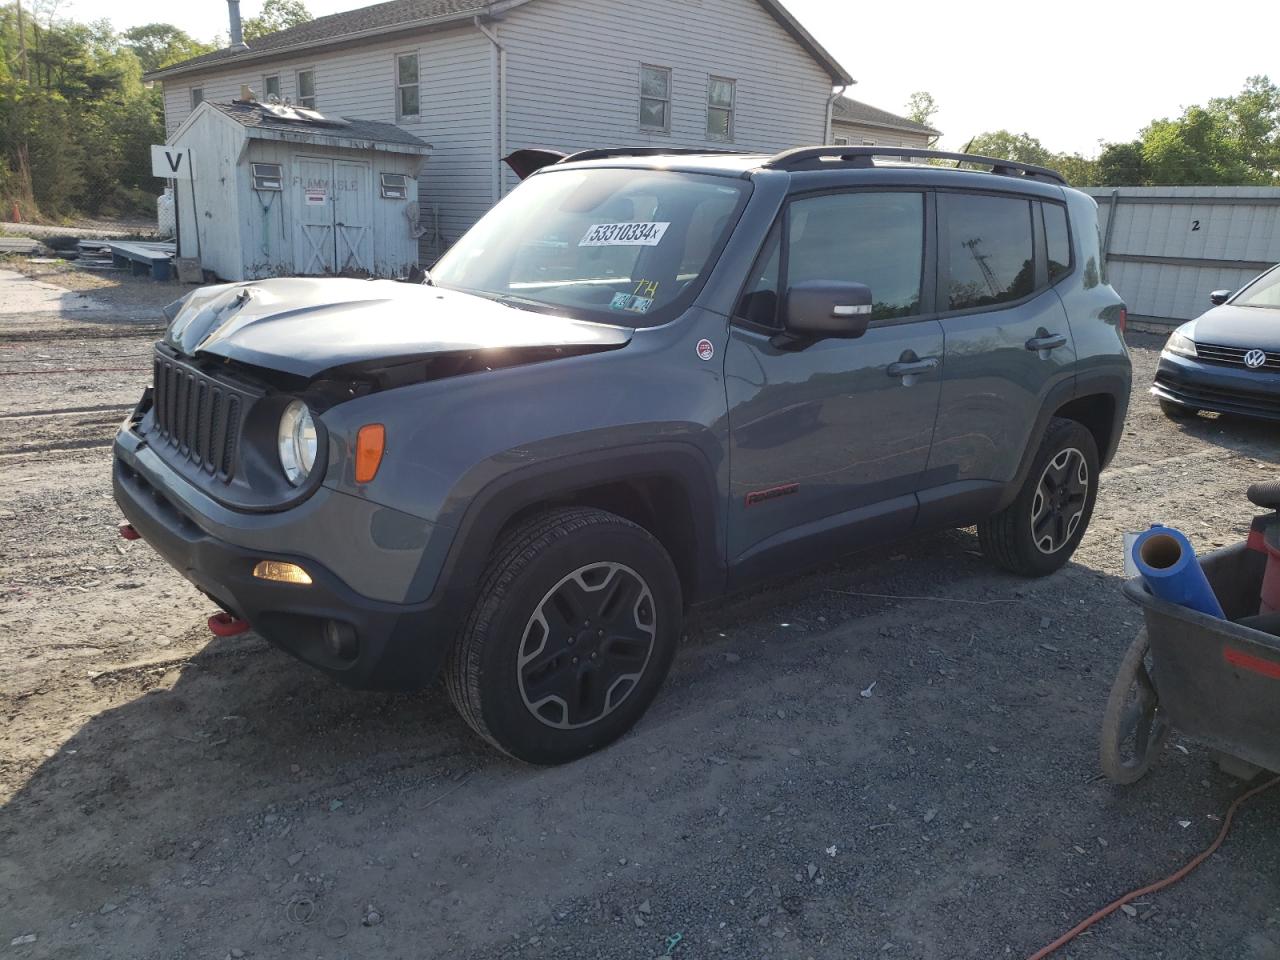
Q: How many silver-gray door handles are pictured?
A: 2